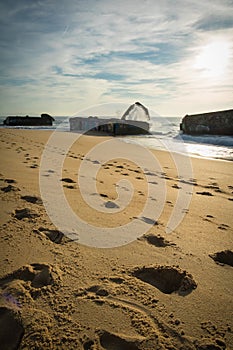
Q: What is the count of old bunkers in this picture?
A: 3